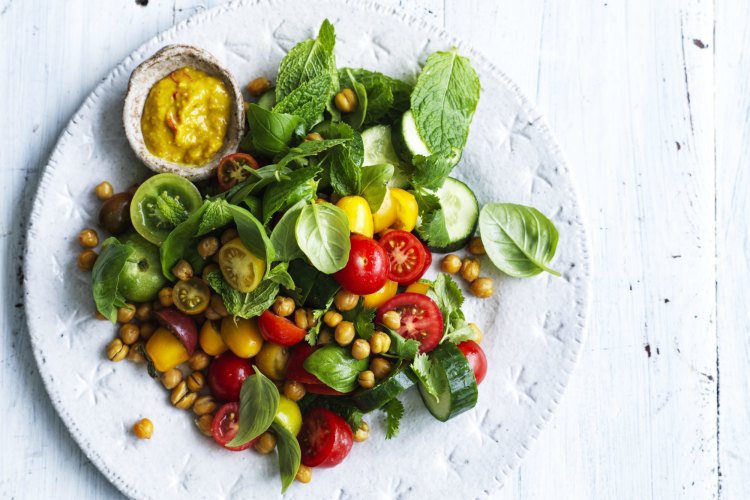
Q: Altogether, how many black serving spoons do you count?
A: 0